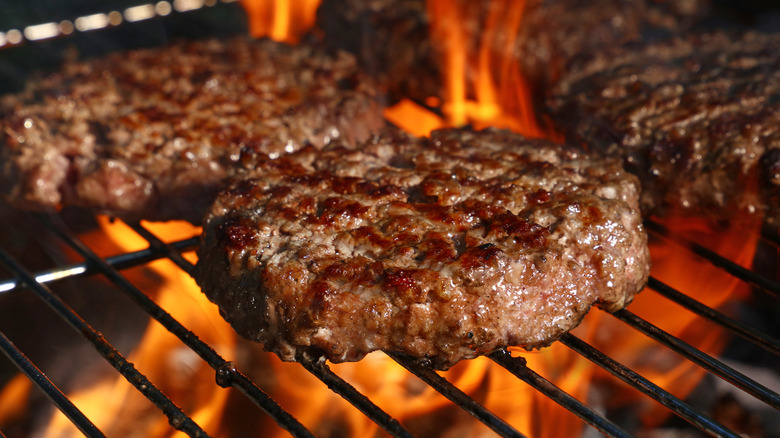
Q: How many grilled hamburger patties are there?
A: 4